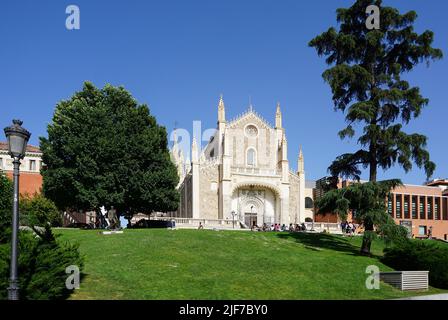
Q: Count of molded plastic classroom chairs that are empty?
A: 0